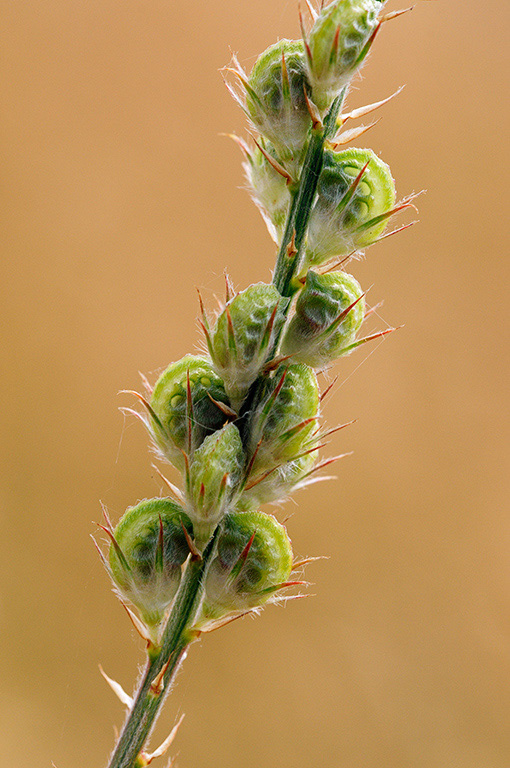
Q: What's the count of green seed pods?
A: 12